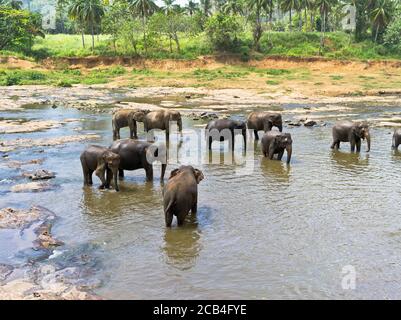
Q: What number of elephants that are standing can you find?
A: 10